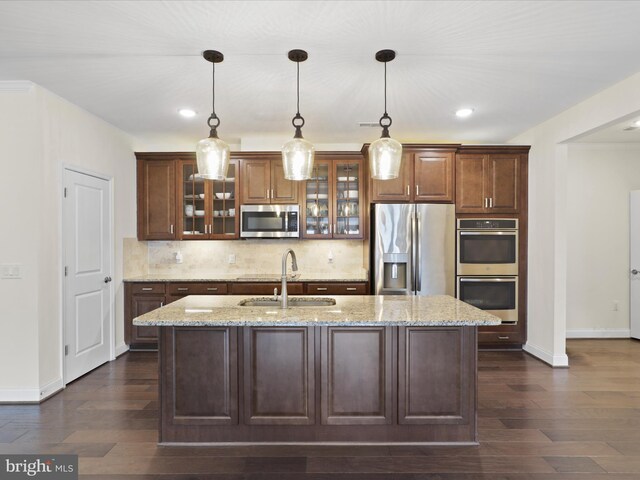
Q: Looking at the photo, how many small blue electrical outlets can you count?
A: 0